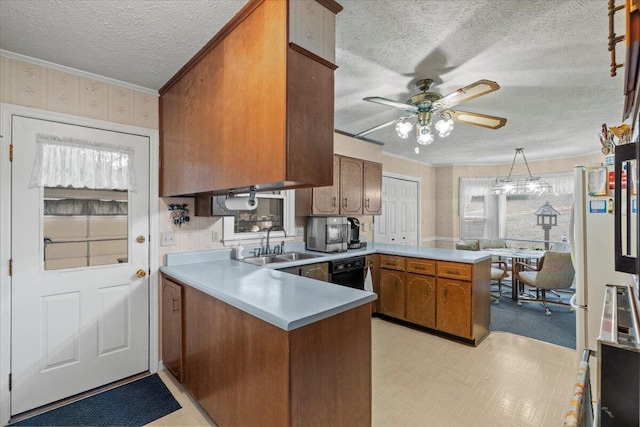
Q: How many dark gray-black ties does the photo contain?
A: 0